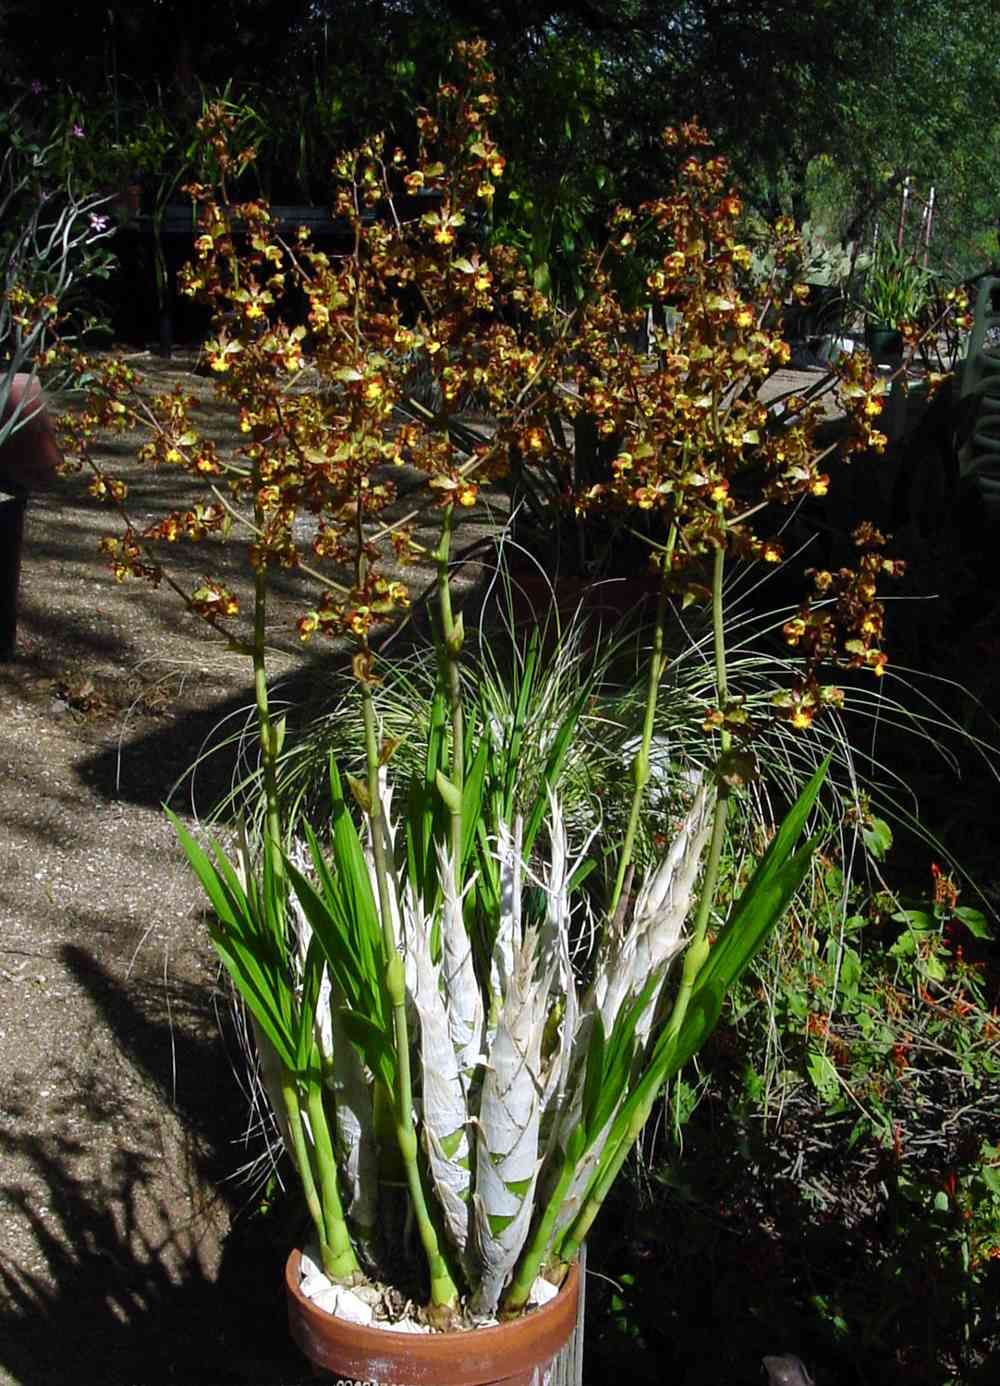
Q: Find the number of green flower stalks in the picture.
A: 5